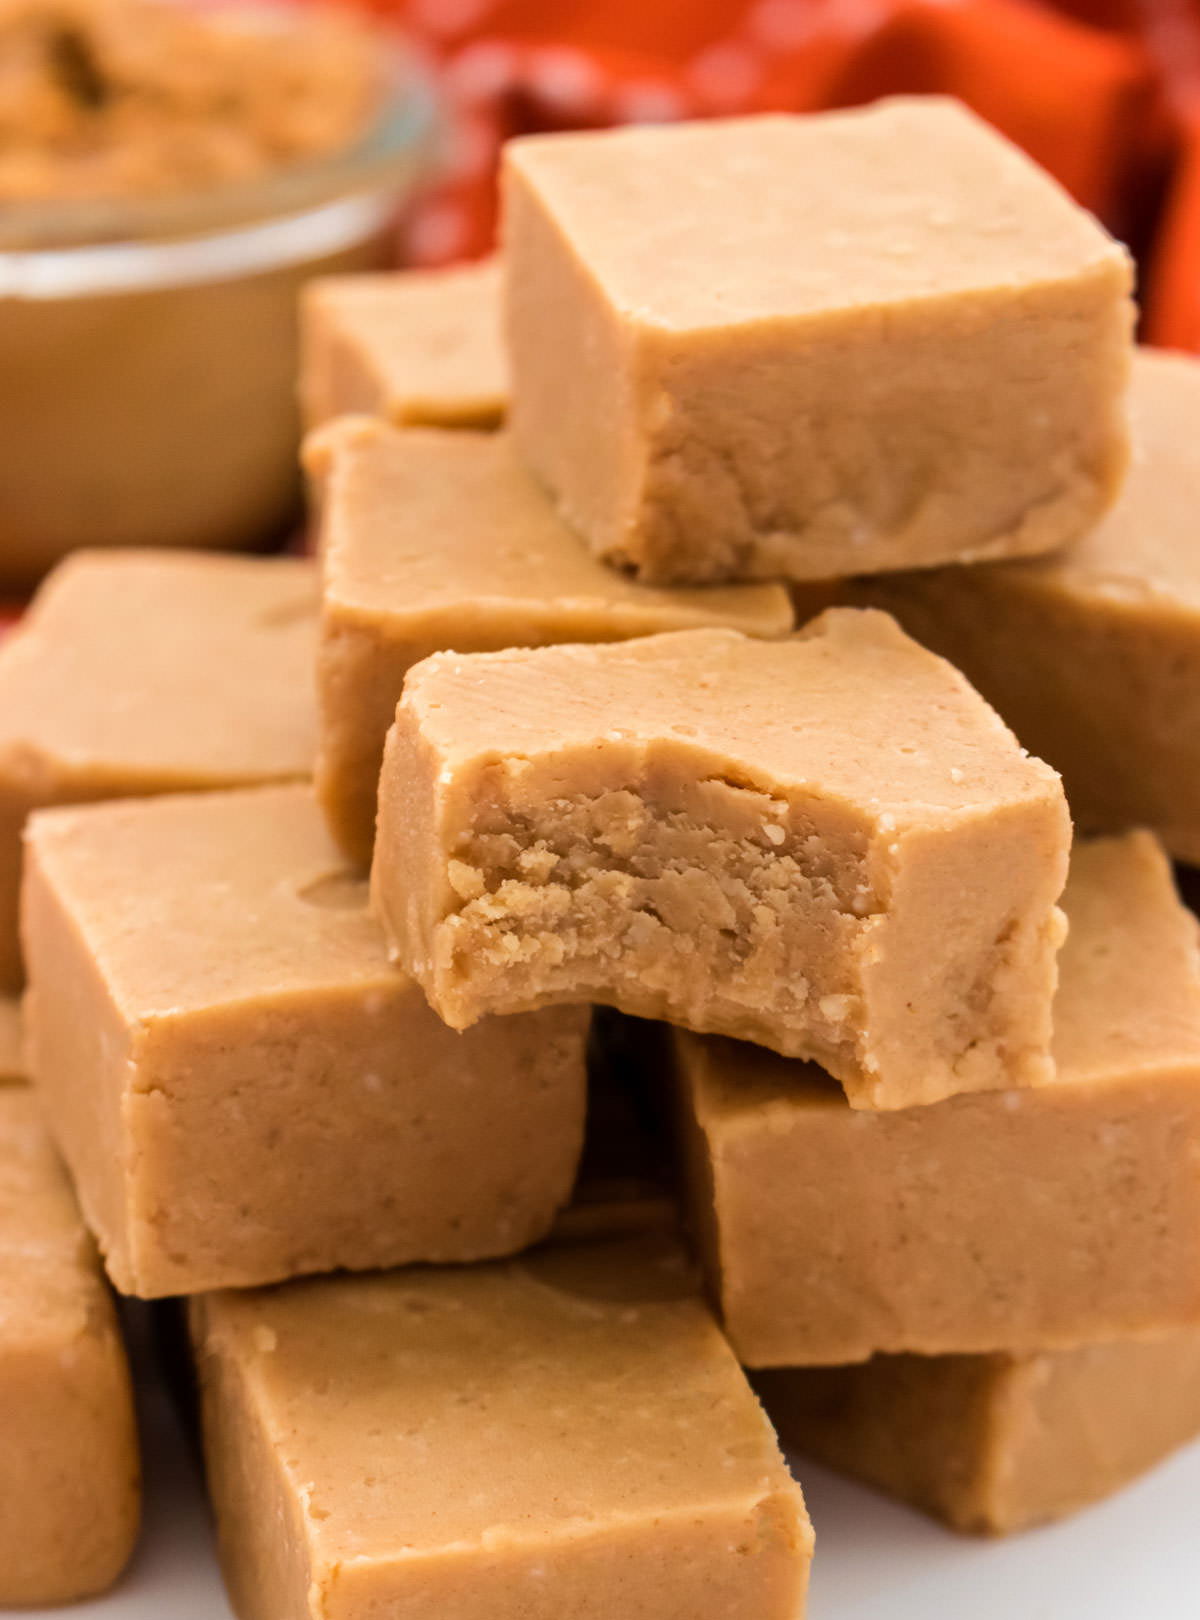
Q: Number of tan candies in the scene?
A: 11